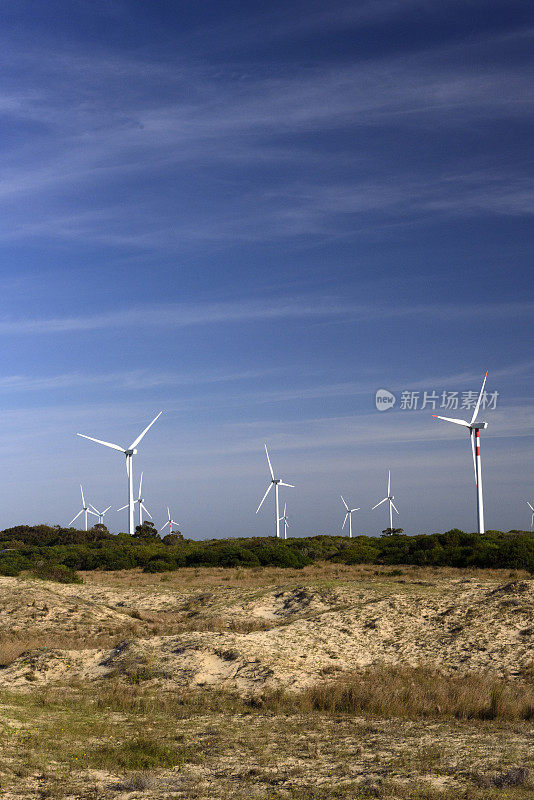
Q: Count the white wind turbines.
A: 11